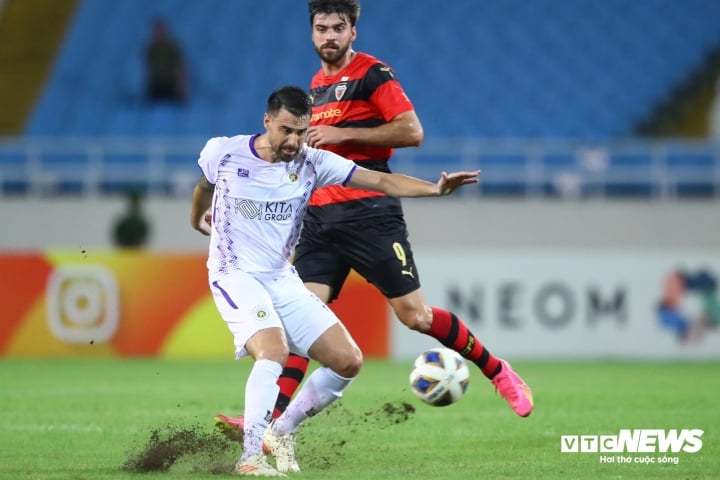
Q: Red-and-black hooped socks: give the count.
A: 2